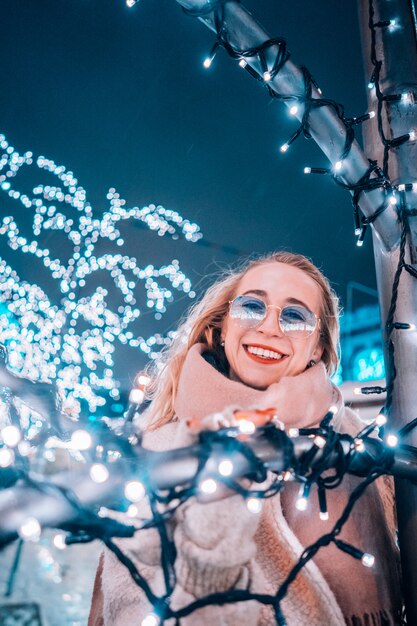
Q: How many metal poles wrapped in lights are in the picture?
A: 3